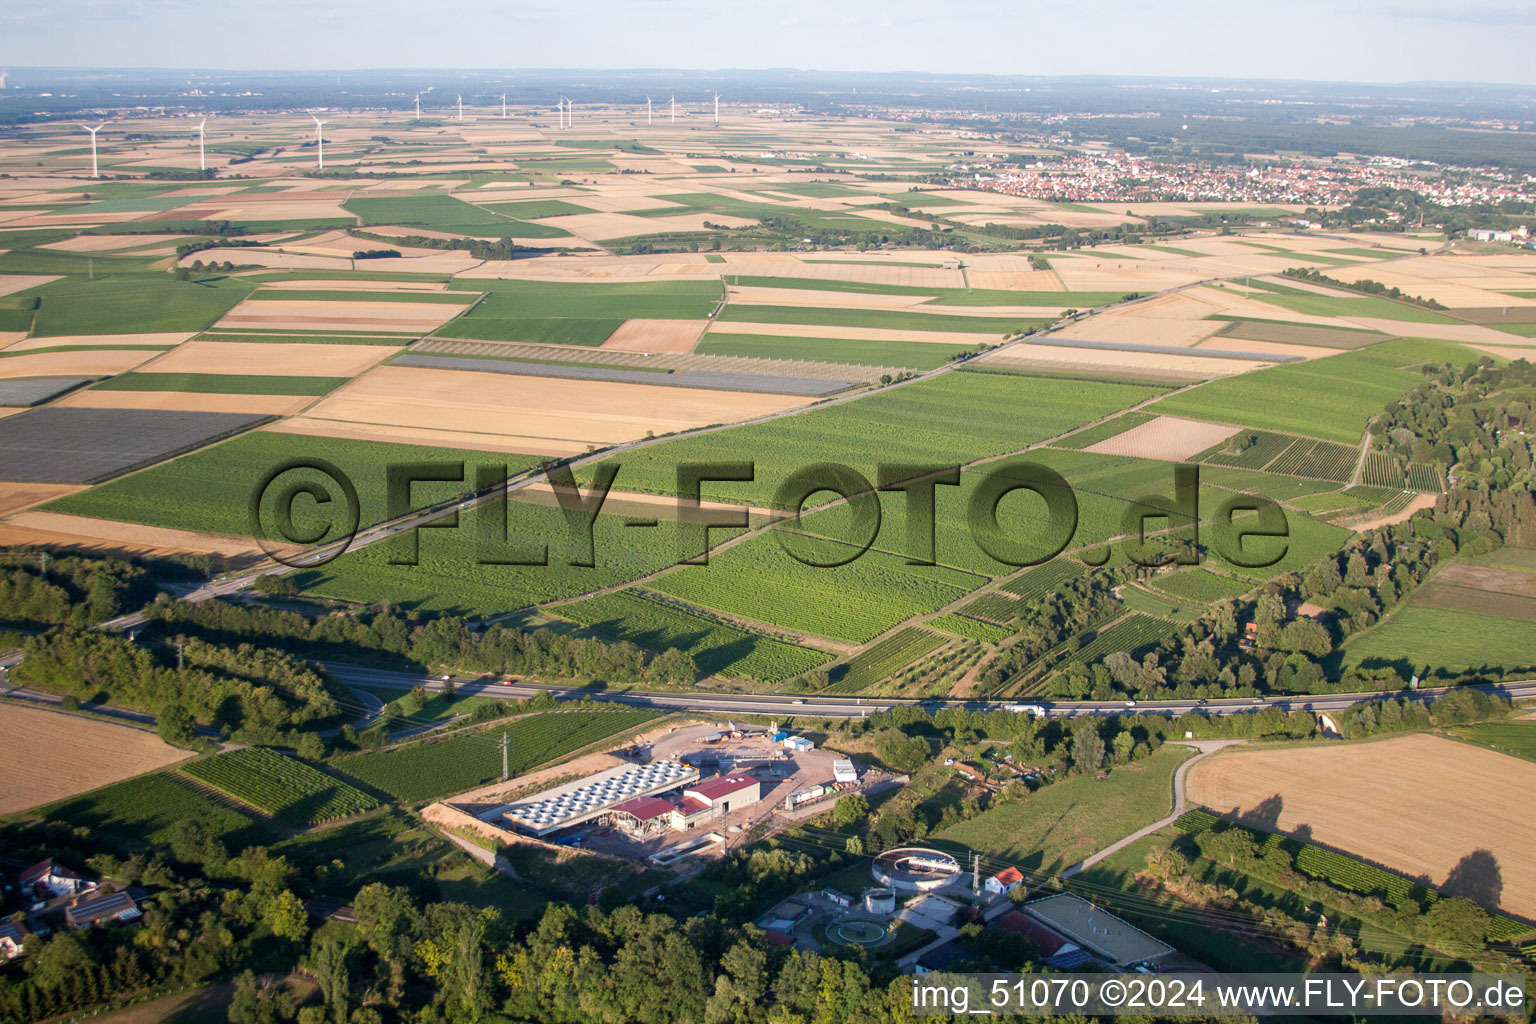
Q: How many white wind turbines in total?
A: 11